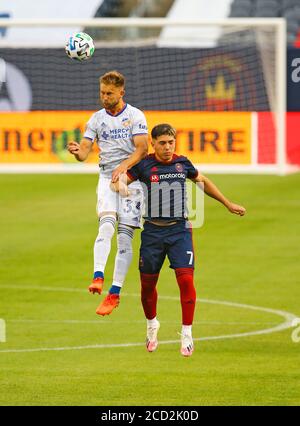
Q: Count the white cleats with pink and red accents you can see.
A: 2